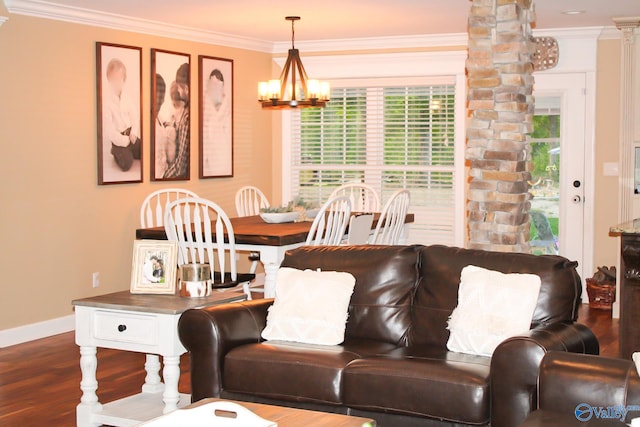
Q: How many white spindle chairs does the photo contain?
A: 6